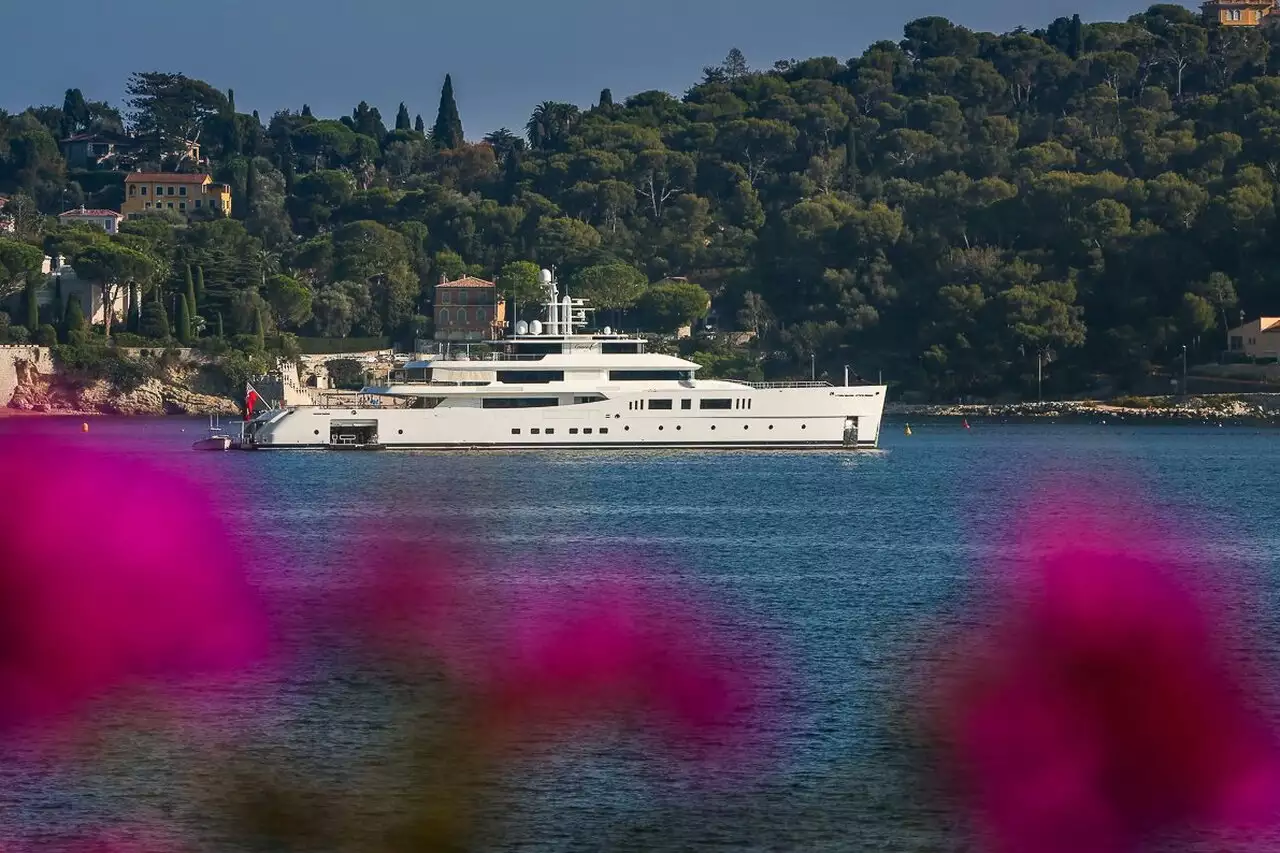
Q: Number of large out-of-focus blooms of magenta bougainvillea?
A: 3